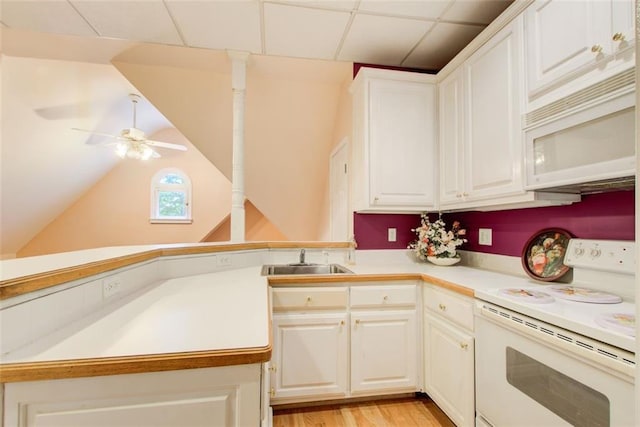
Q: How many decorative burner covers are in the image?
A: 3